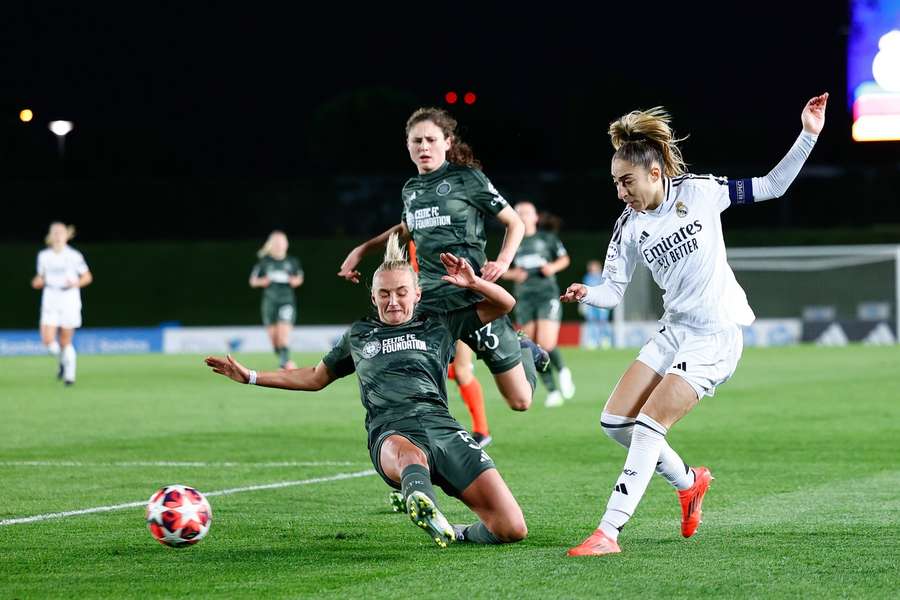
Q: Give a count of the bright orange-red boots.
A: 2